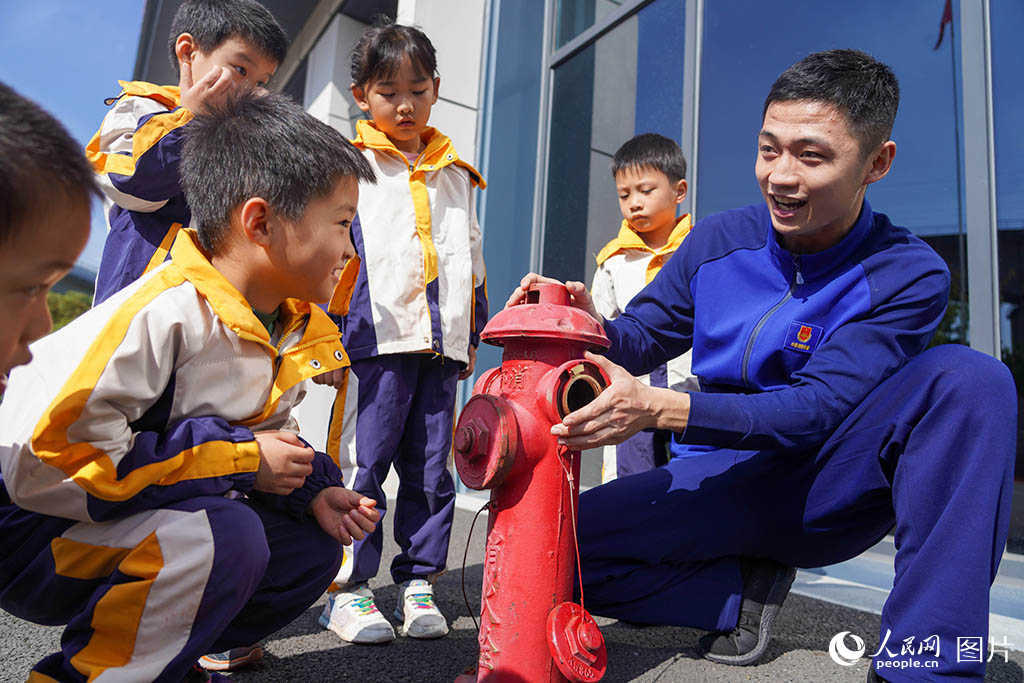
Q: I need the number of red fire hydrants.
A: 1